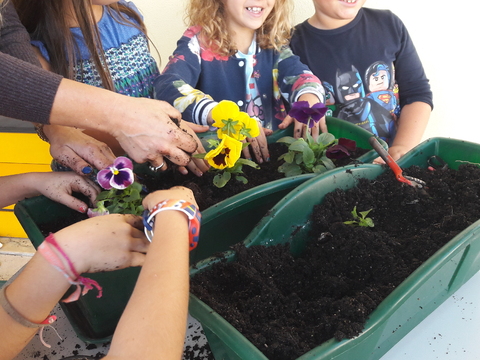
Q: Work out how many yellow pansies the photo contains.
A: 3